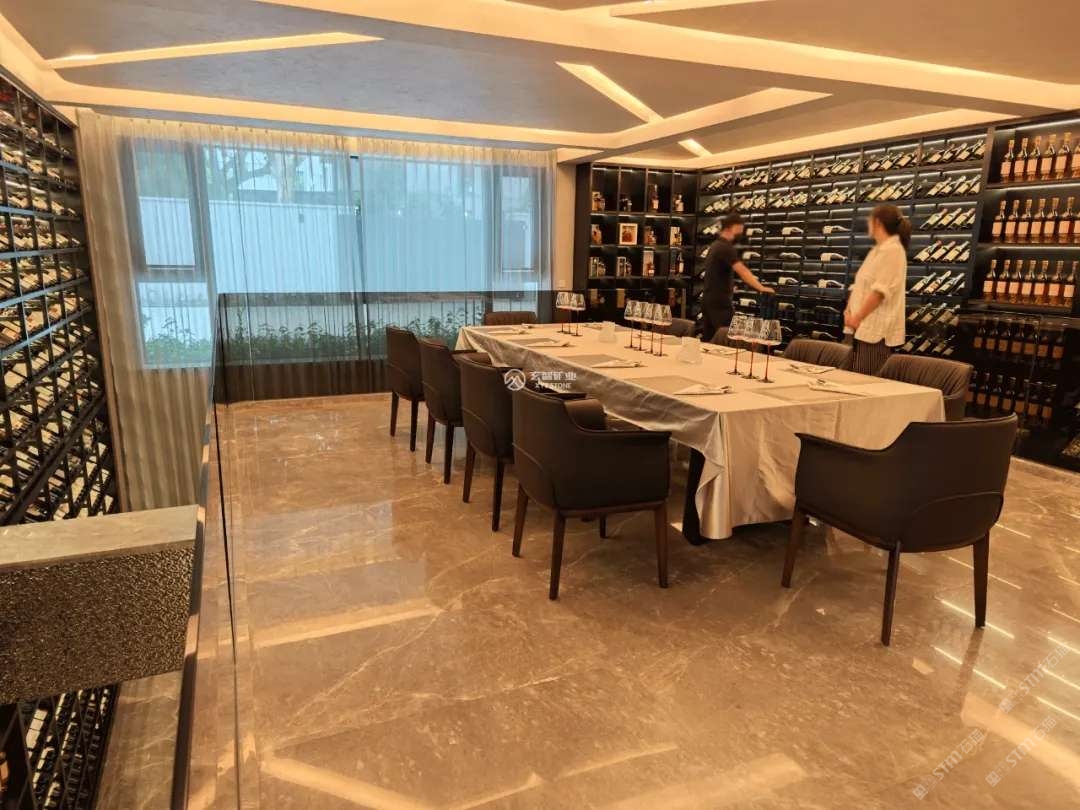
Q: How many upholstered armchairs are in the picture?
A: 10